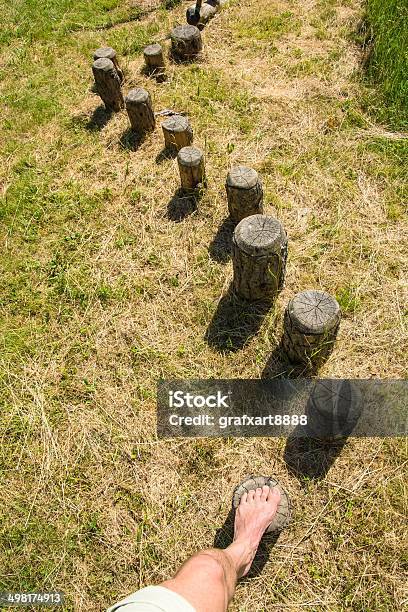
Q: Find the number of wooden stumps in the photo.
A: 12